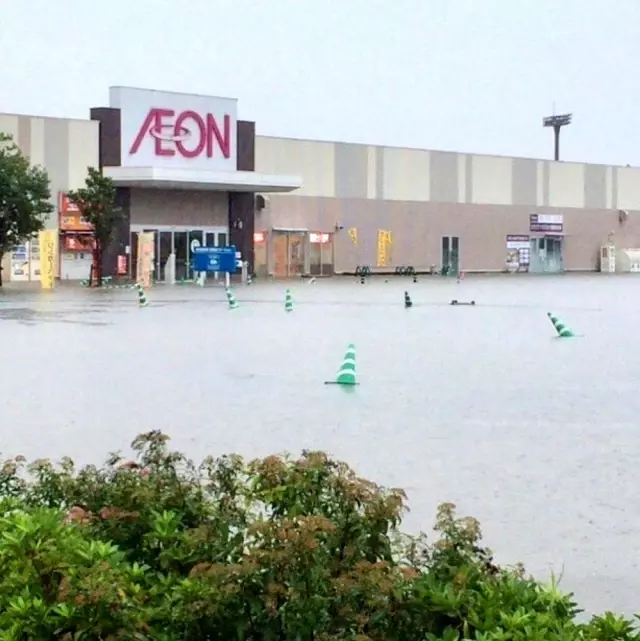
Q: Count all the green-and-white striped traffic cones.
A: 6